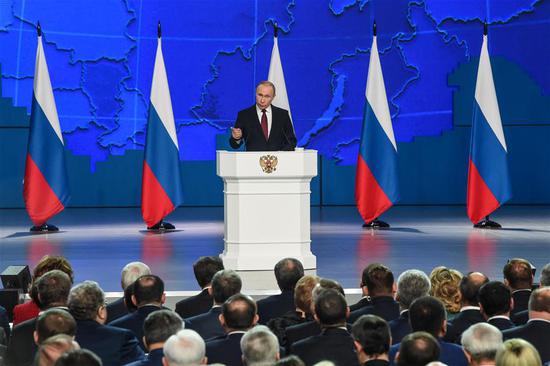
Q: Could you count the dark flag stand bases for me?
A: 4